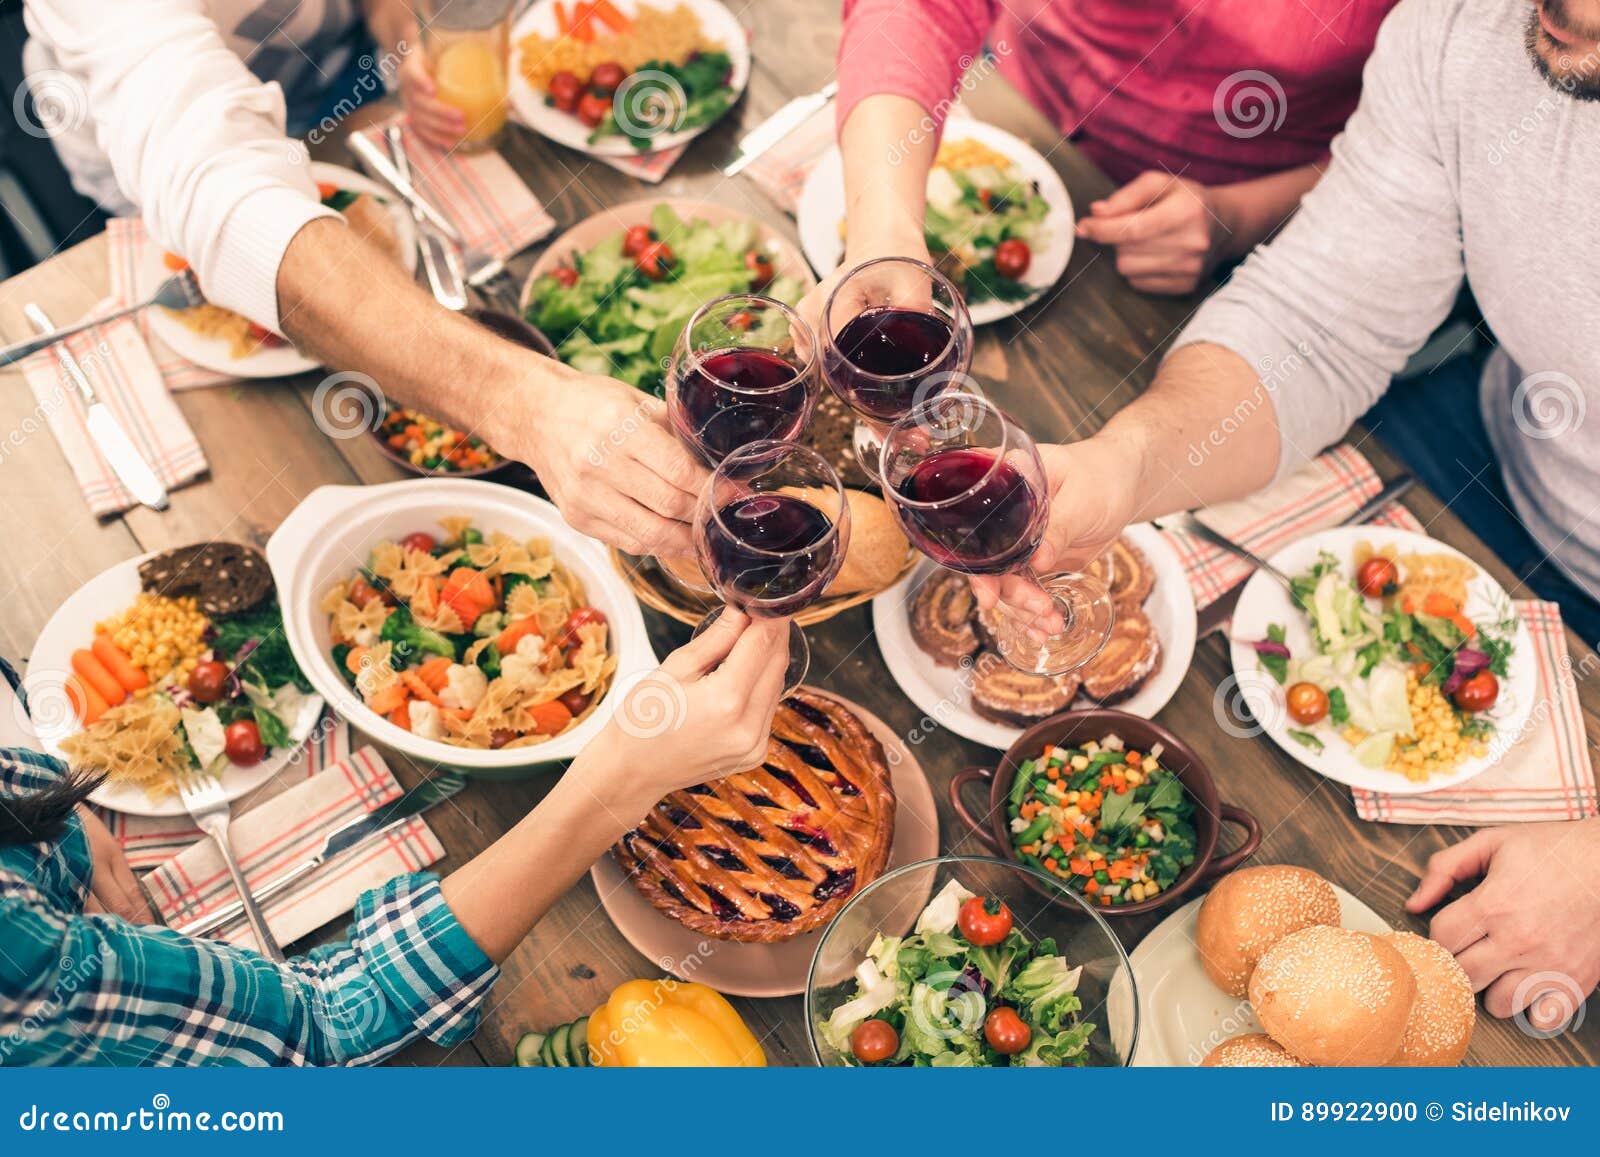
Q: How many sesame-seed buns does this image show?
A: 4